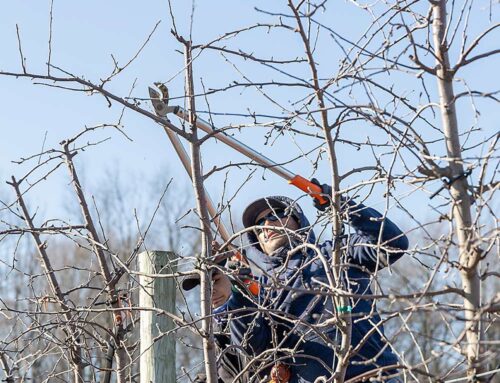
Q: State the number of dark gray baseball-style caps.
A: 2